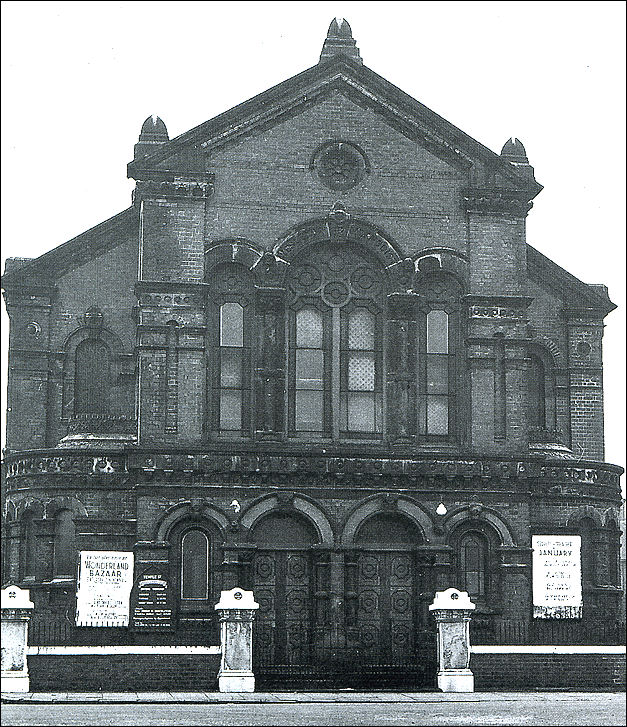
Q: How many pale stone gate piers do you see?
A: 3